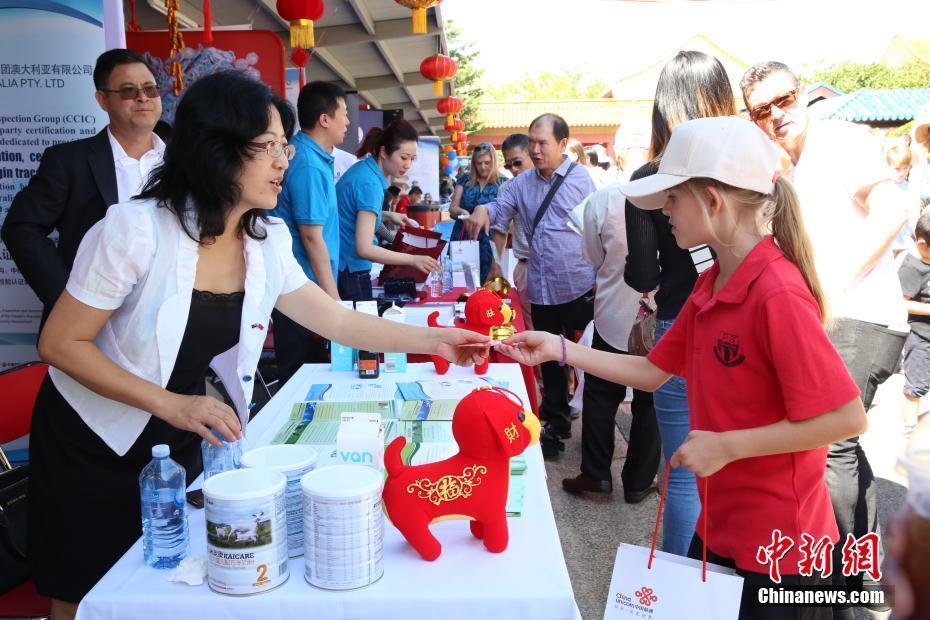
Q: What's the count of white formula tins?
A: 3